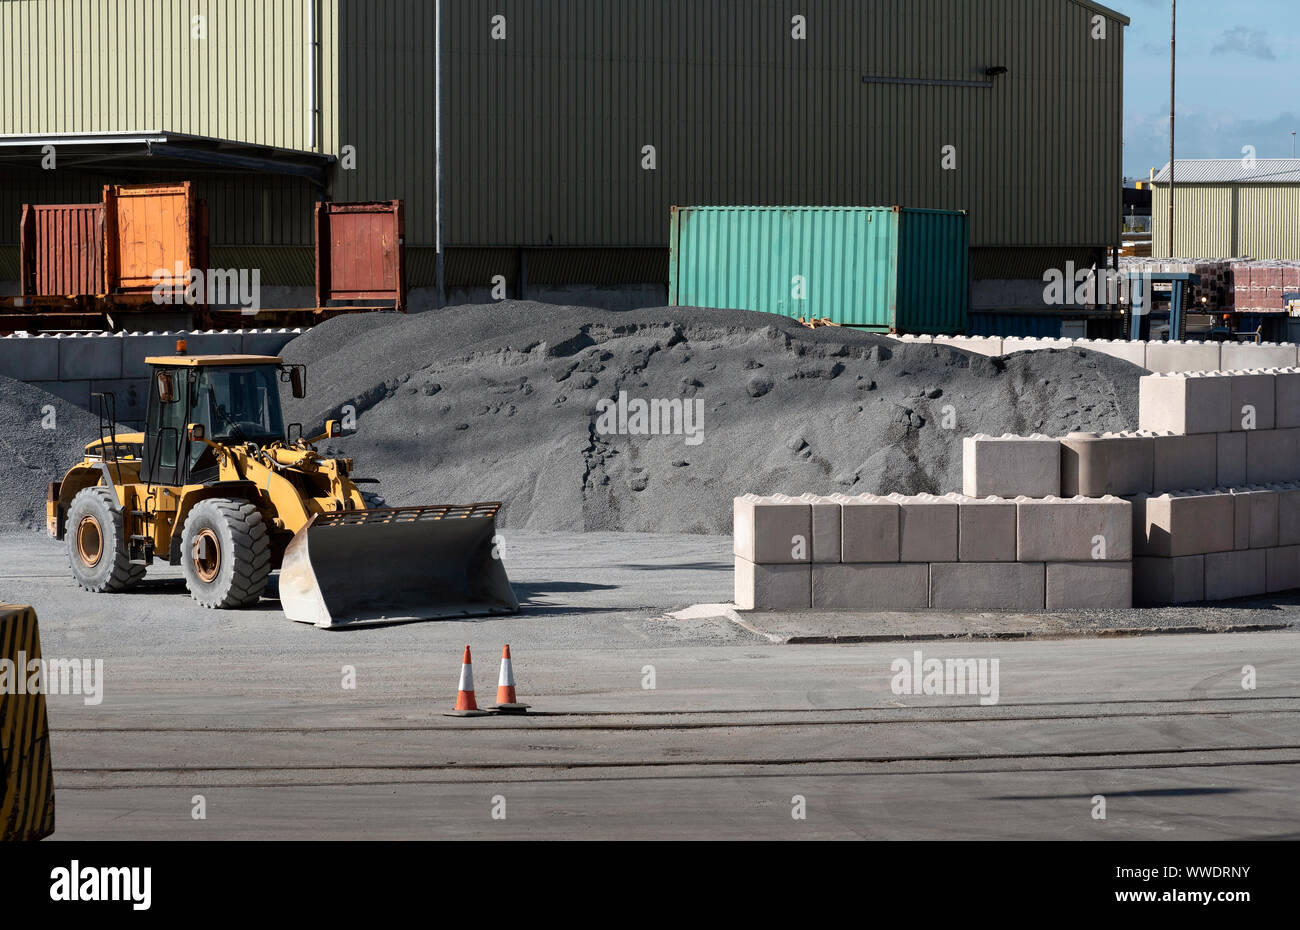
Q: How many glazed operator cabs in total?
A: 1